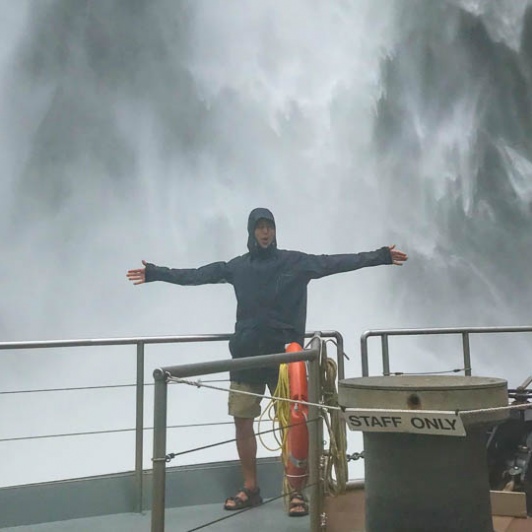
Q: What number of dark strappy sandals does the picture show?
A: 2